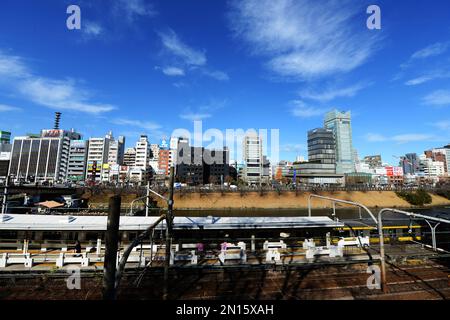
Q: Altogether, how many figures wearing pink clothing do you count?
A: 2